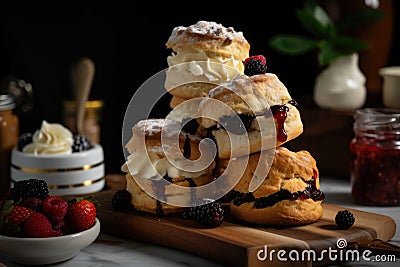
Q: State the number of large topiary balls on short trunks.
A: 0